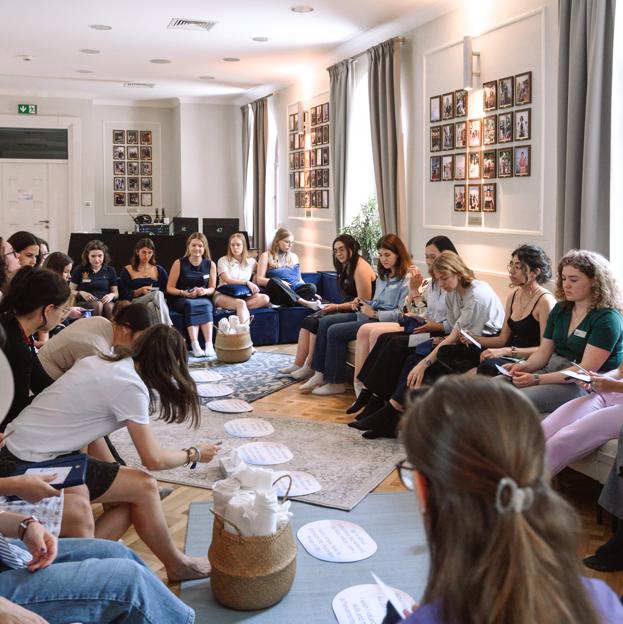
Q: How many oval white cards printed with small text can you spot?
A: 8